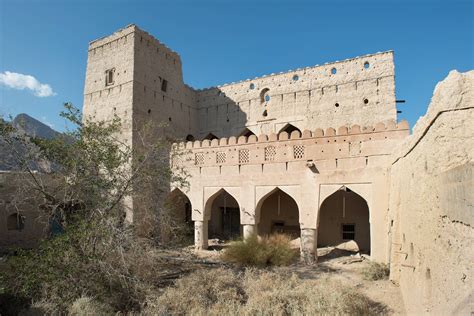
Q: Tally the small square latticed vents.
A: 5